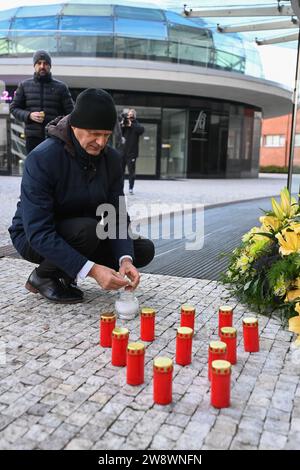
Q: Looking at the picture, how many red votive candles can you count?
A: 12